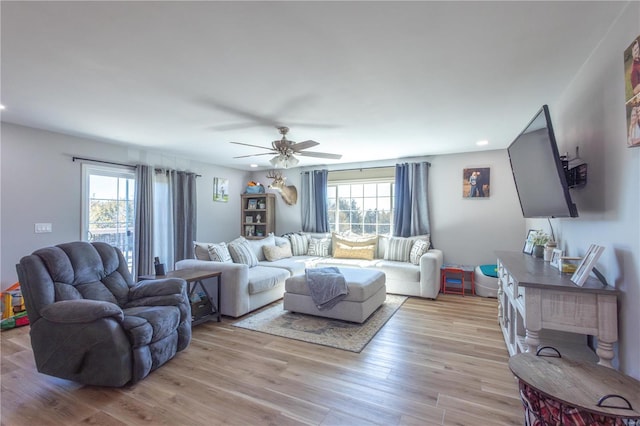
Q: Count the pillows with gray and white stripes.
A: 3